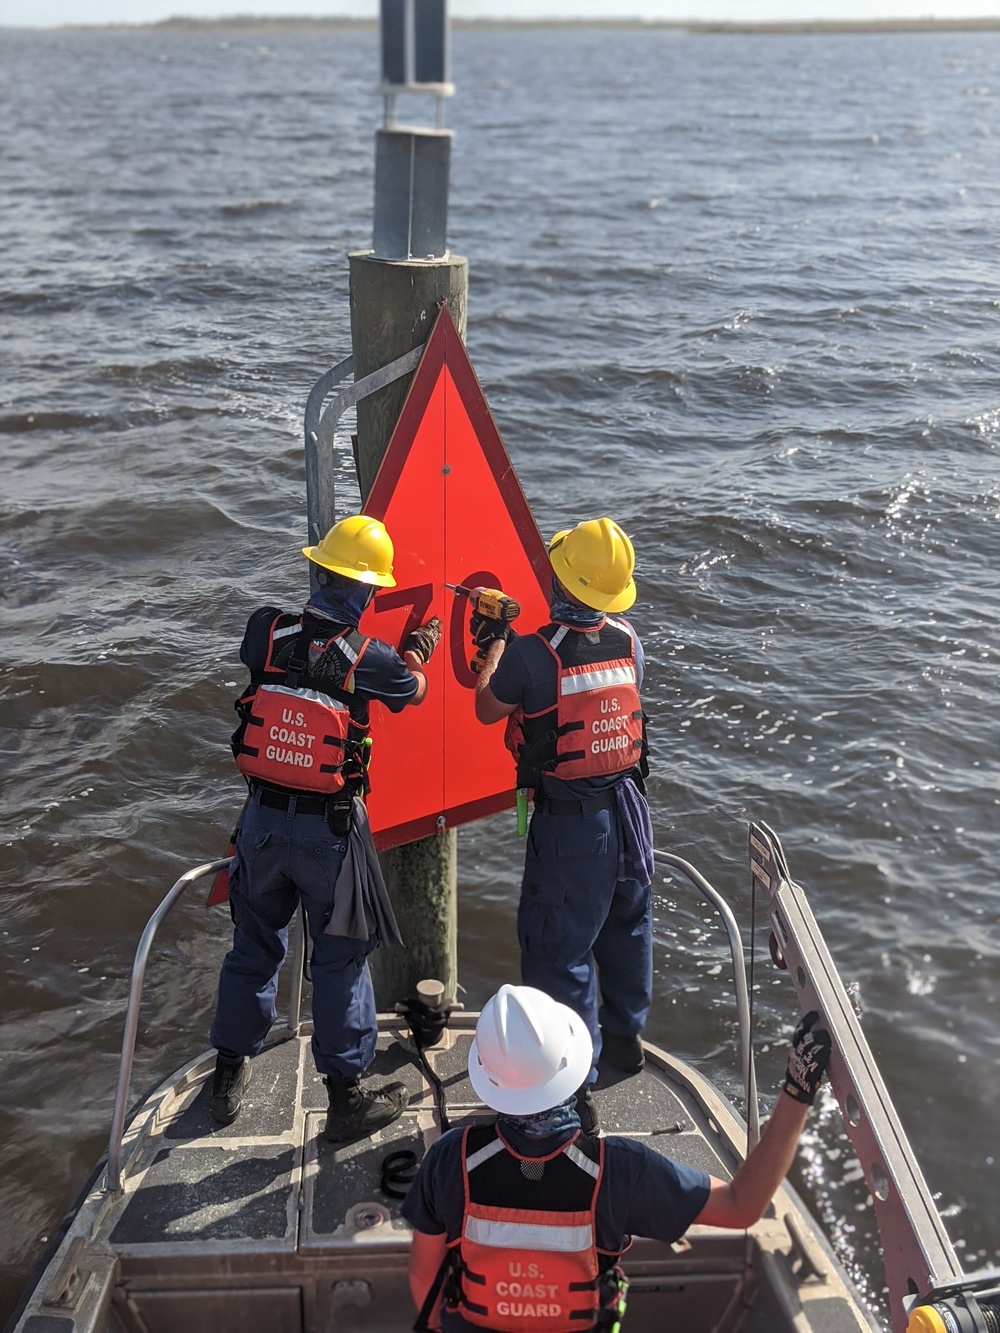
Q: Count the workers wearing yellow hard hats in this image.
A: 2